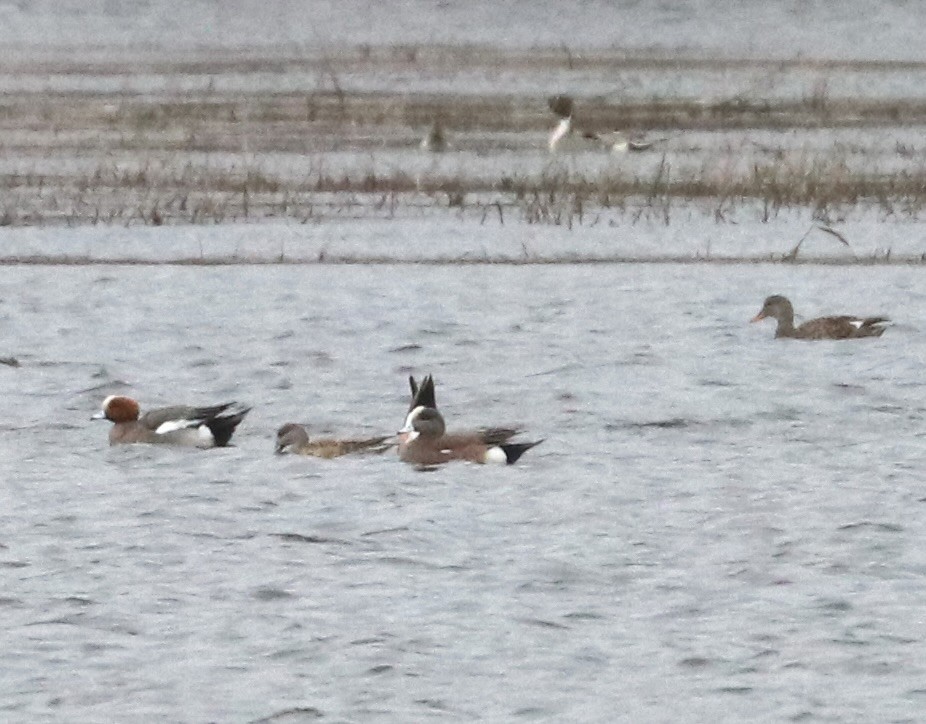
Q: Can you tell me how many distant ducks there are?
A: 2